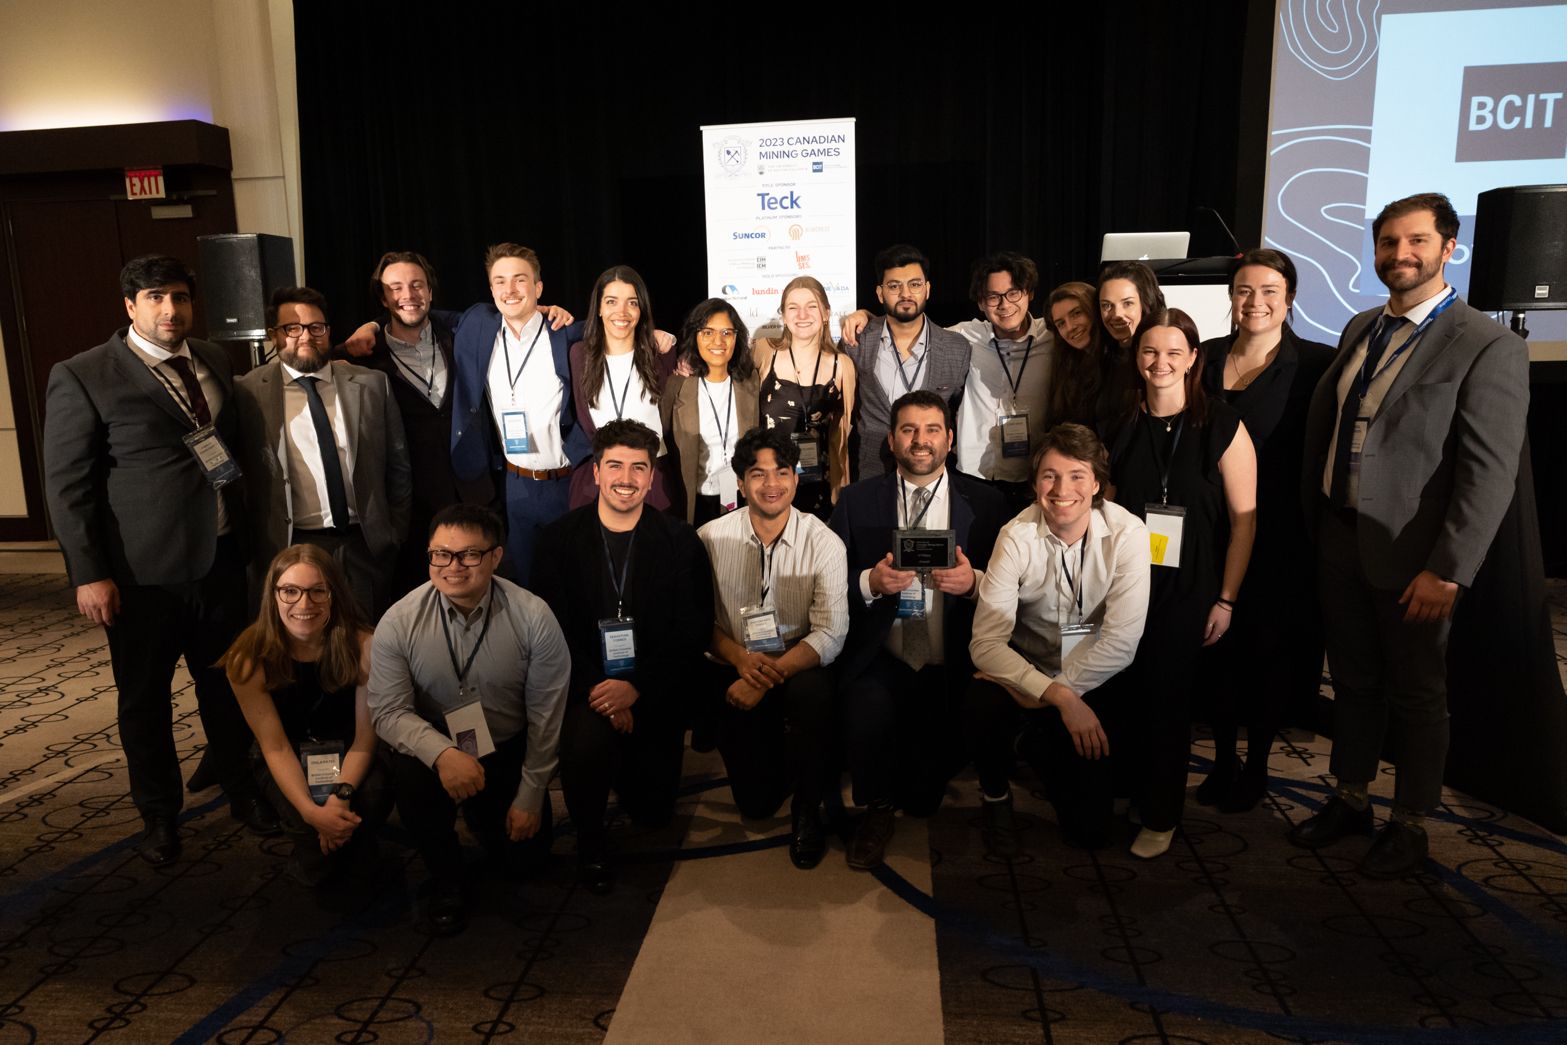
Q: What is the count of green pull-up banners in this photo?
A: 0